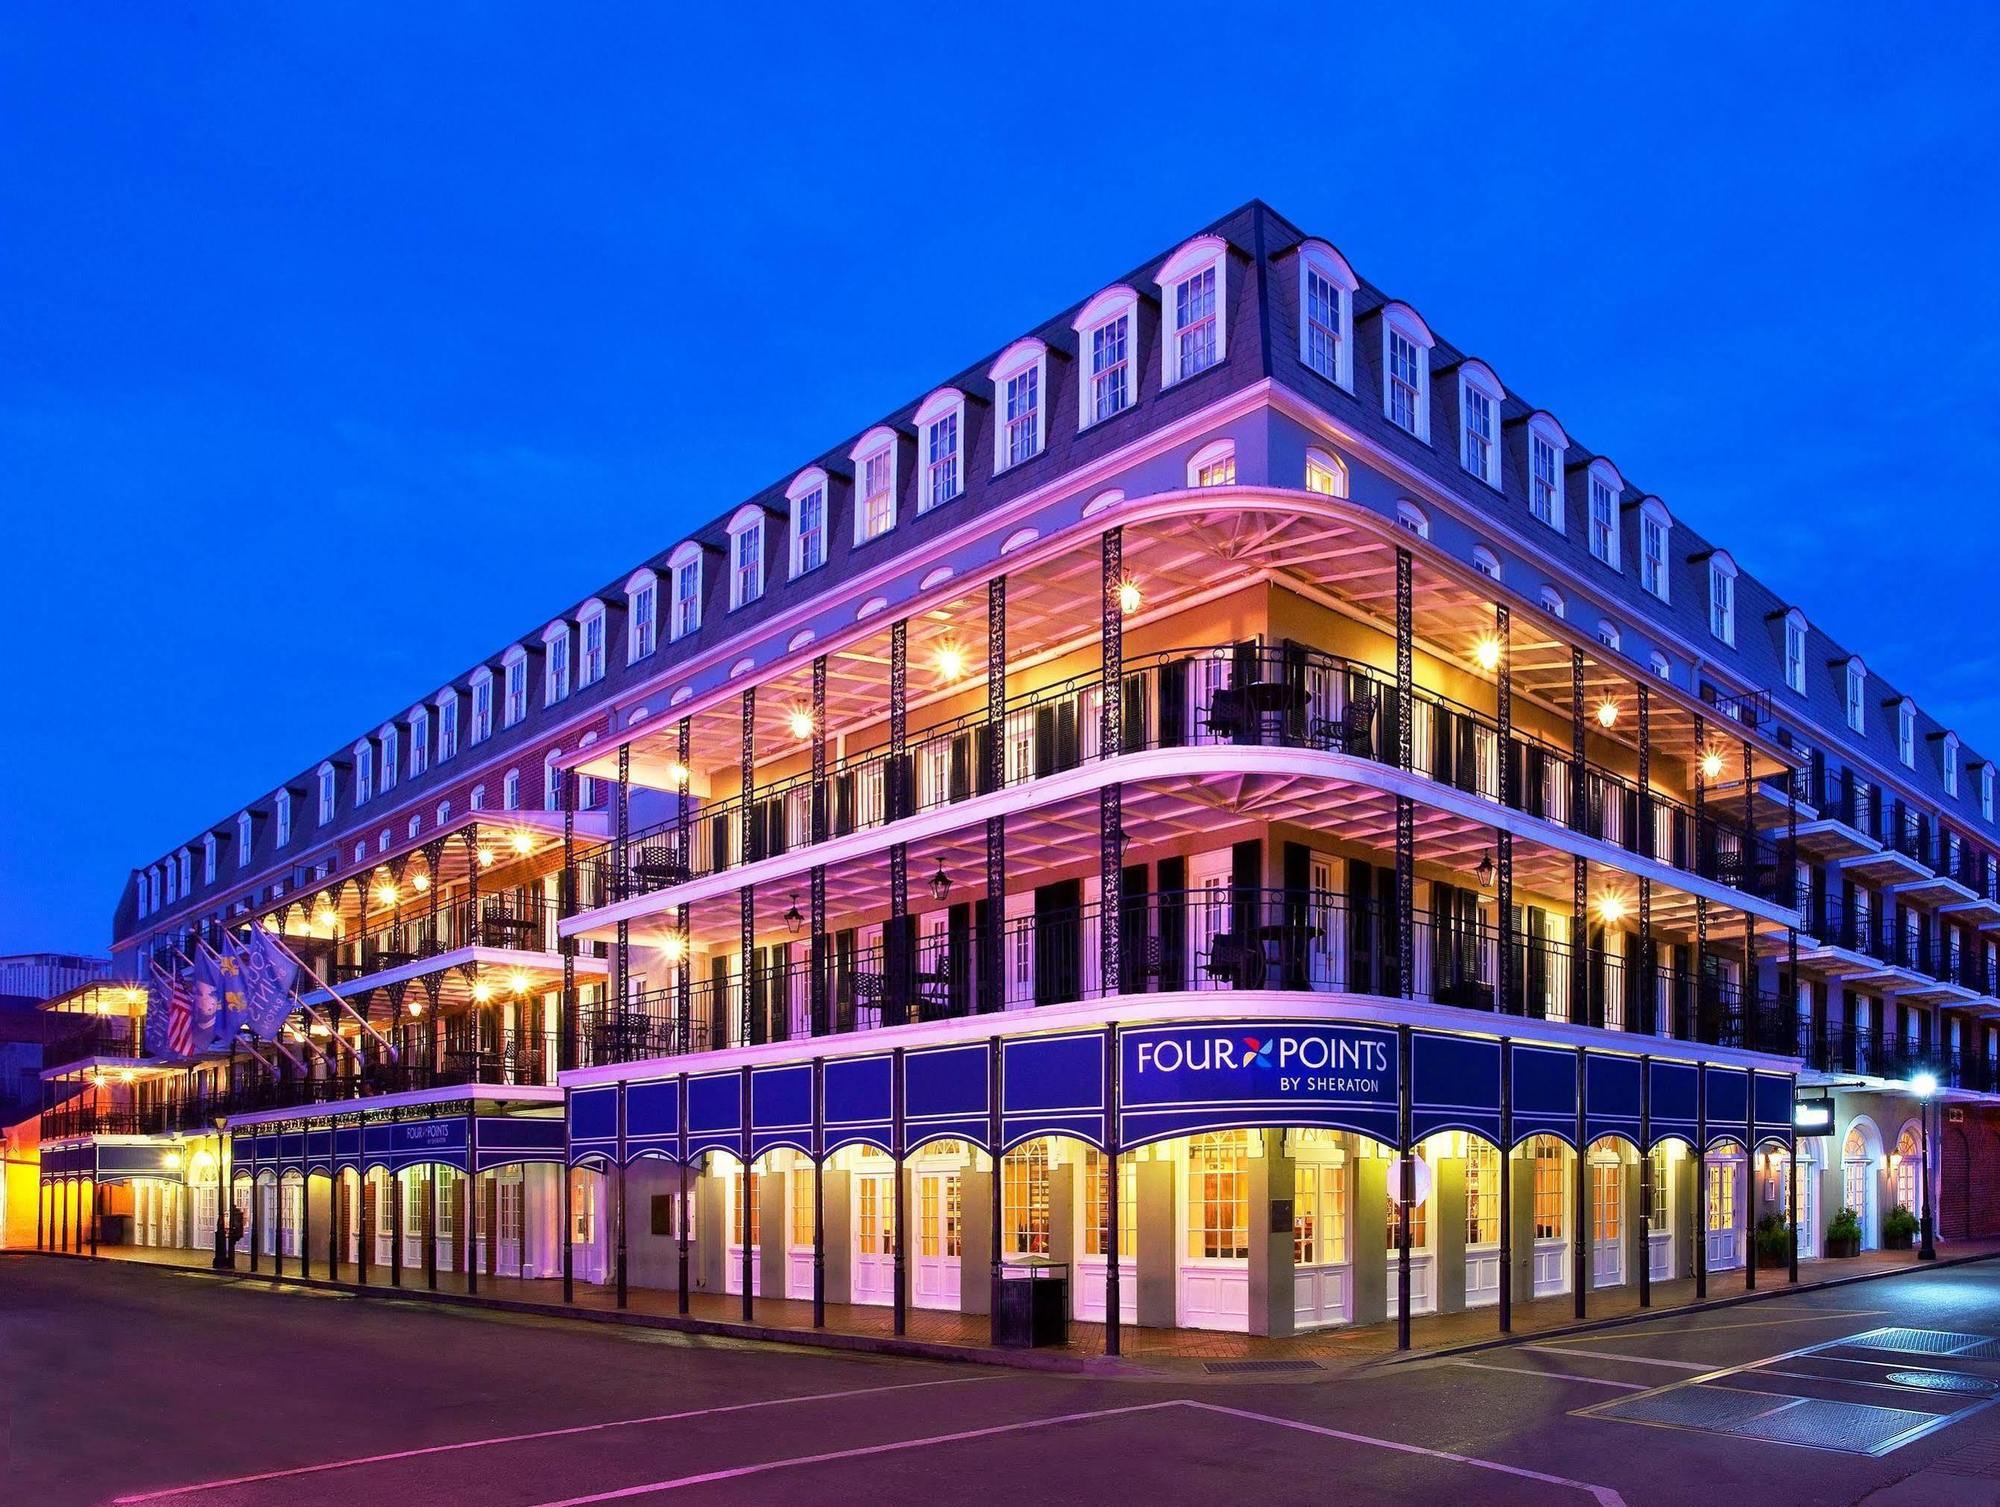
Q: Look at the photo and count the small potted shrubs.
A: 3